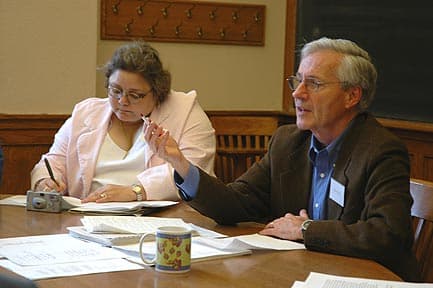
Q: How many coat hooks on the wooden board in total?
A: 13